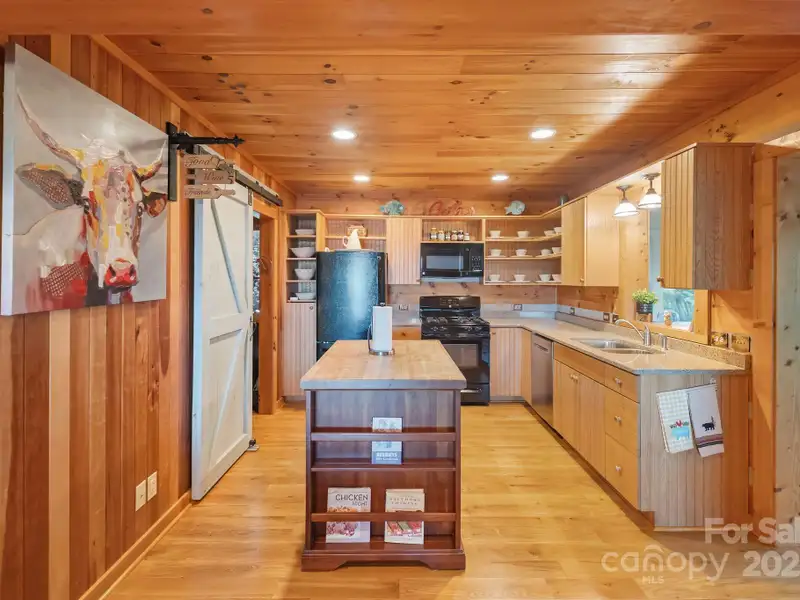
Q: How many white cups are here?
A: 12